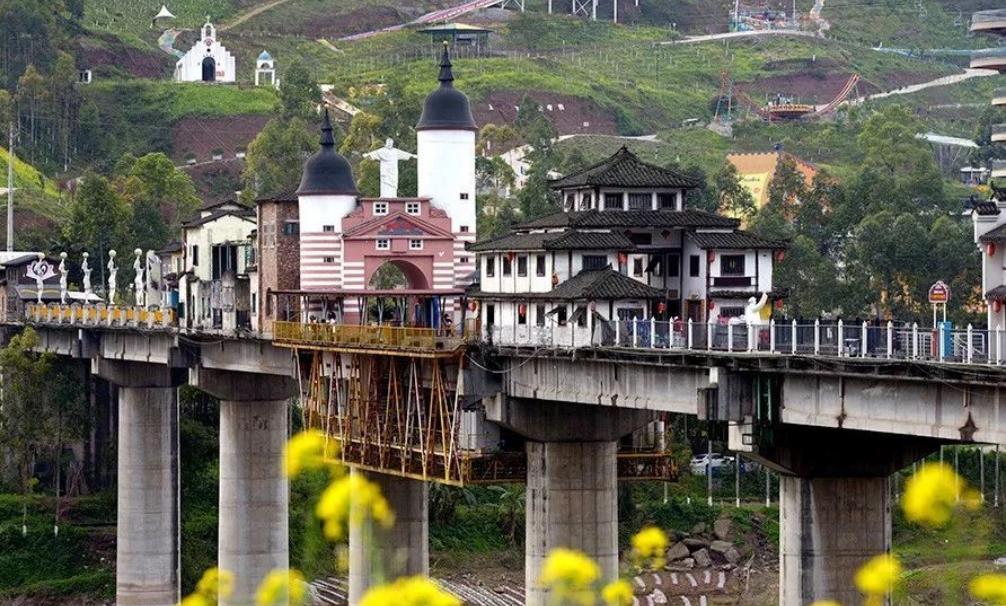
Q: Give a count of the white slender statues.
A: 5